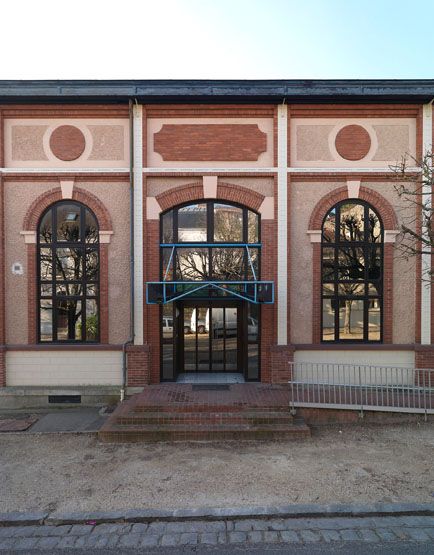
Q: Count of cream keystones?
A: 3